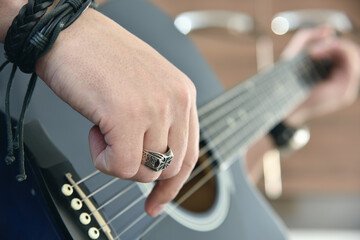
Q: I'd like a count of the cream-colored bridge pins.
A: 4